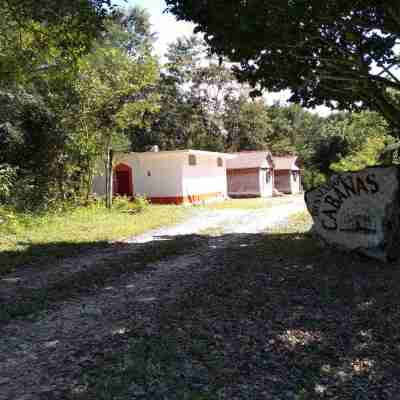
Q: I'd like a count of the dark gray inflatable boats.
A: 0